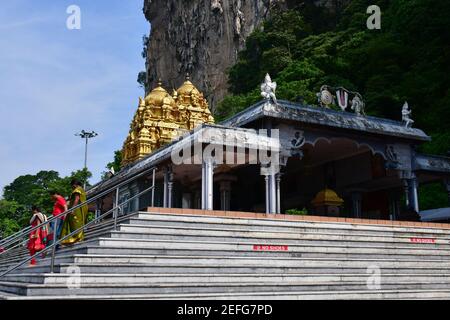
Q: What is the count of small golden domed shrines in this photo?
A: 1